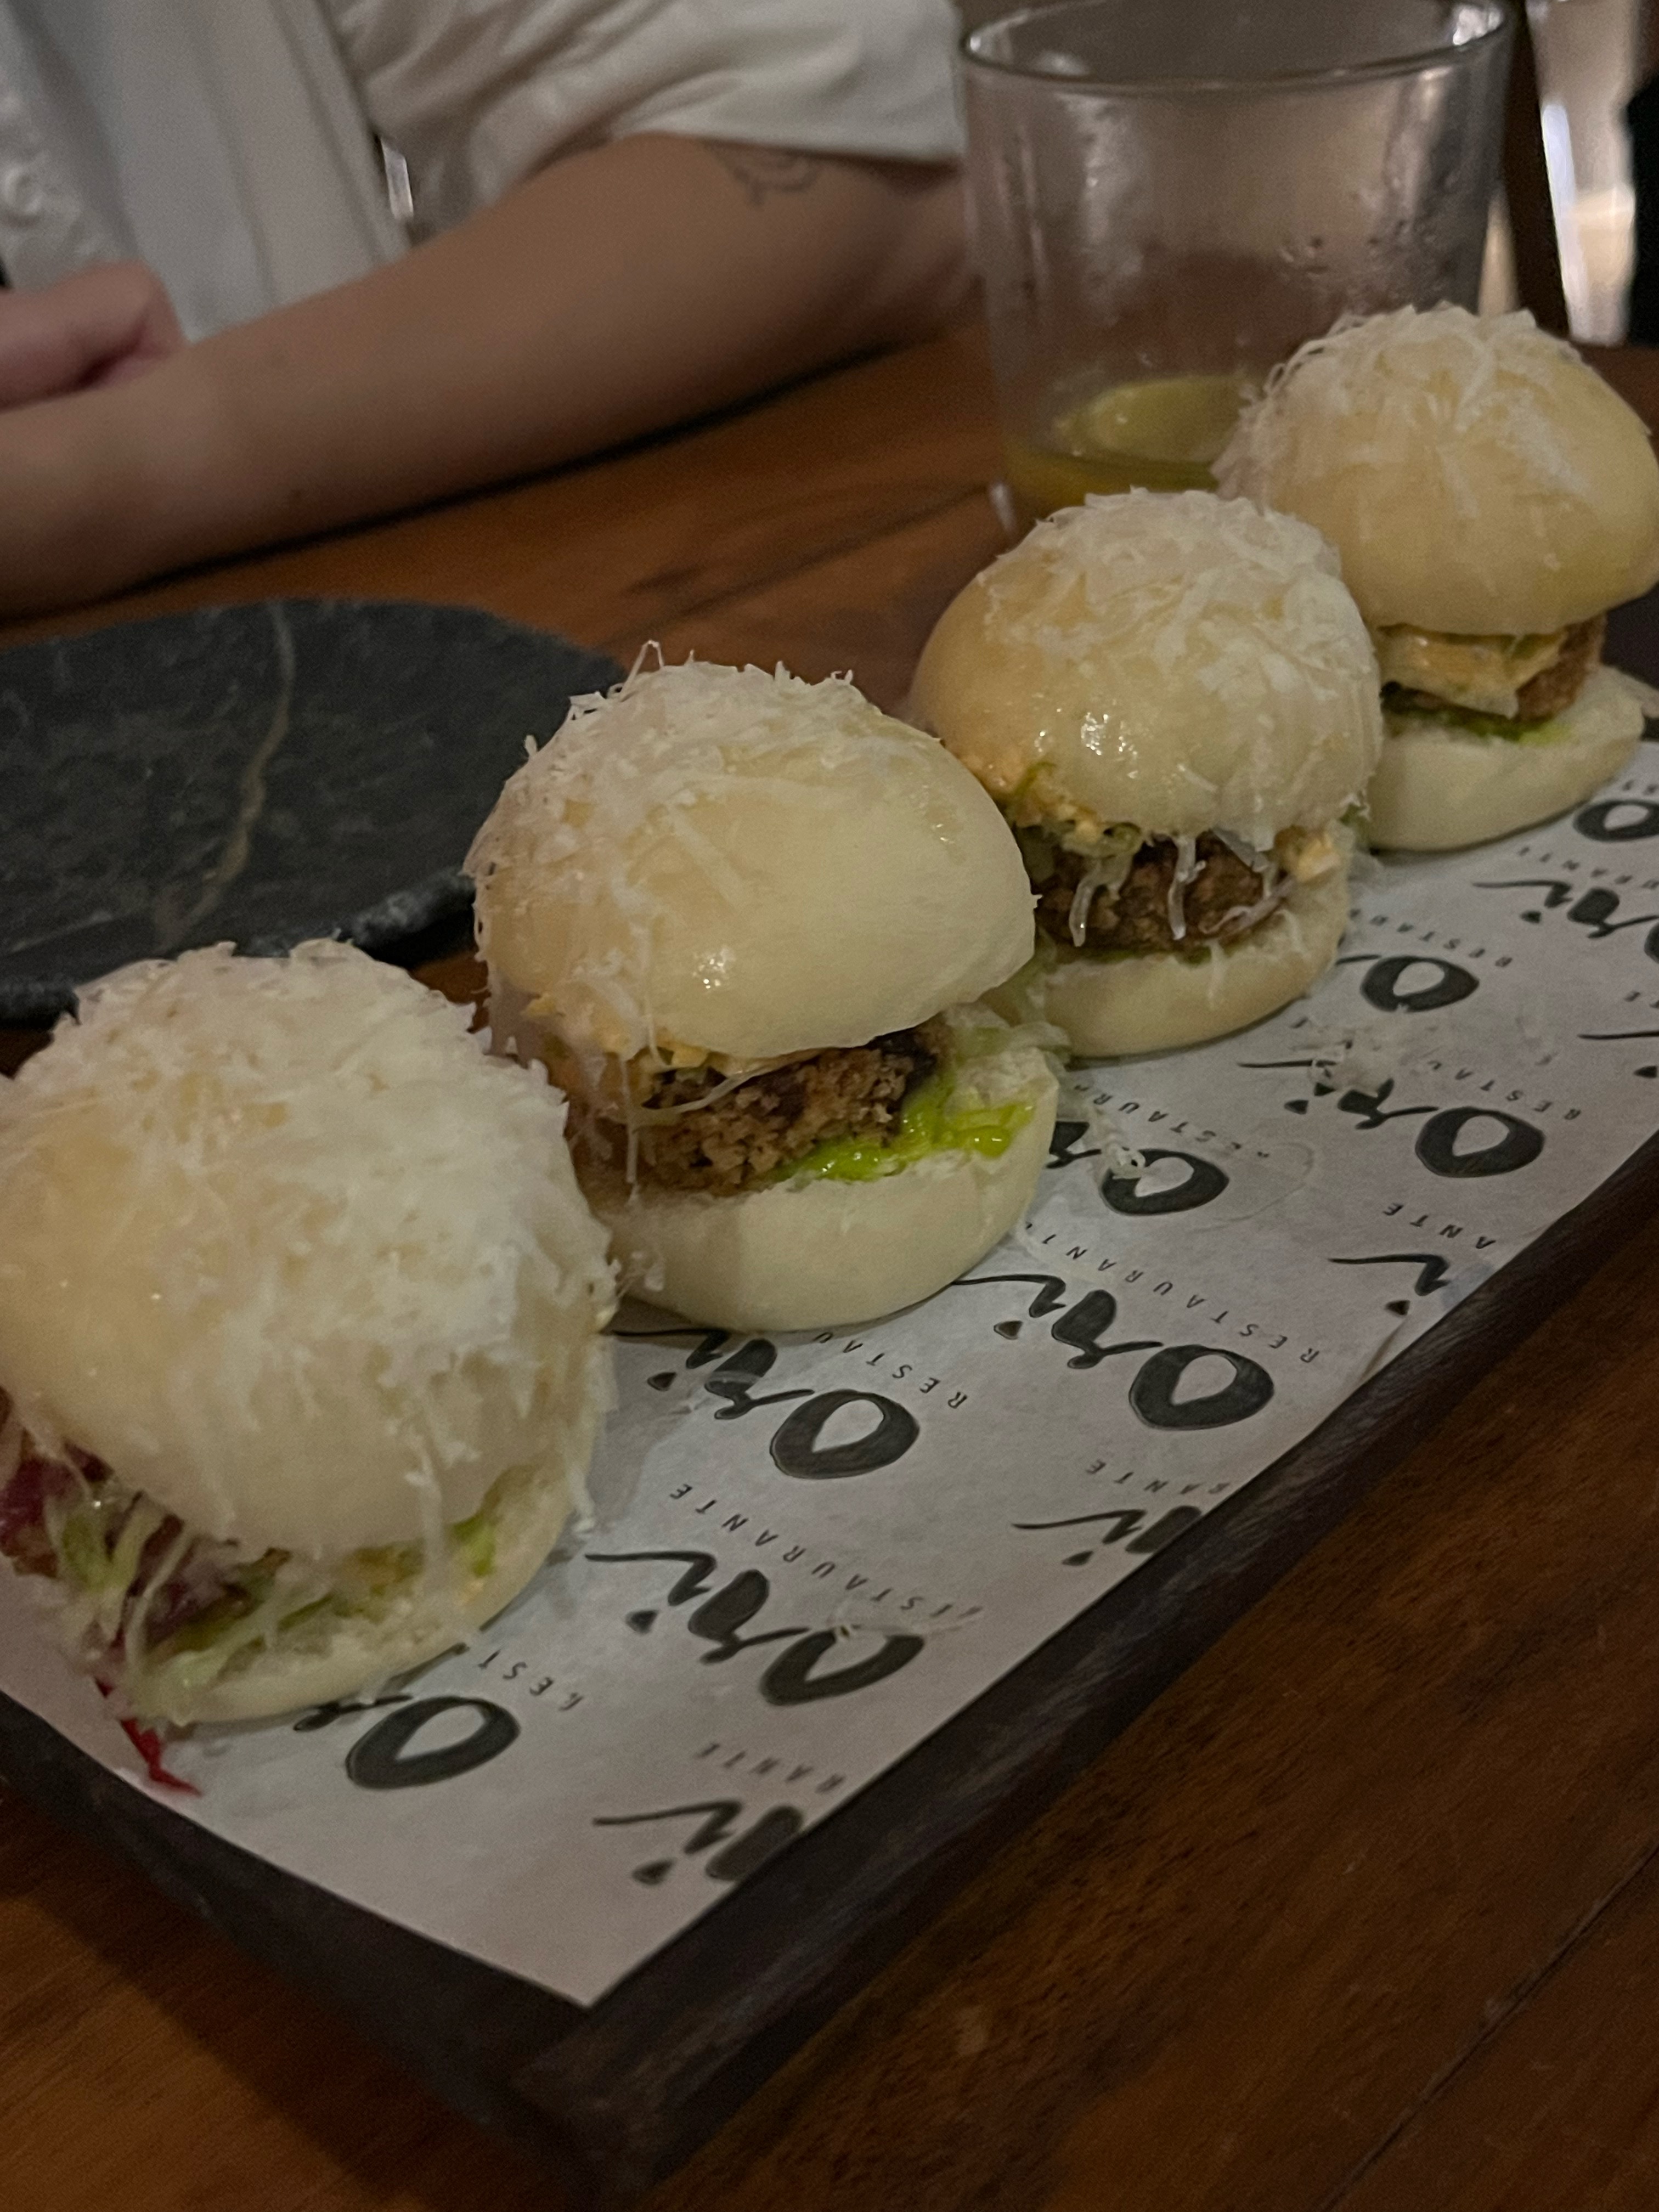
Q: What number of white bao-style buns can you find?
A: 4